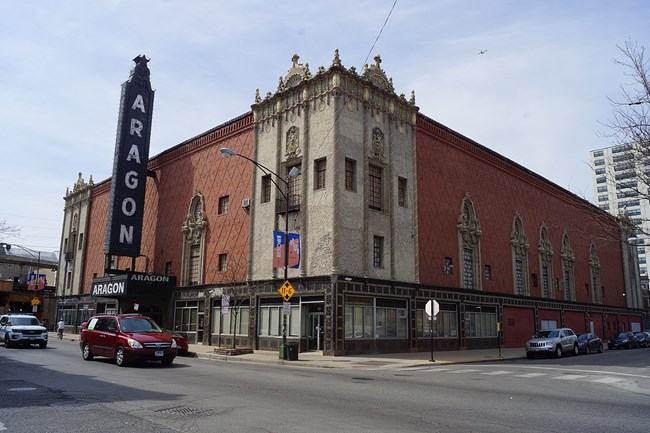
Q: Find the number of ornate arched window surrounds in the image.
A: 6